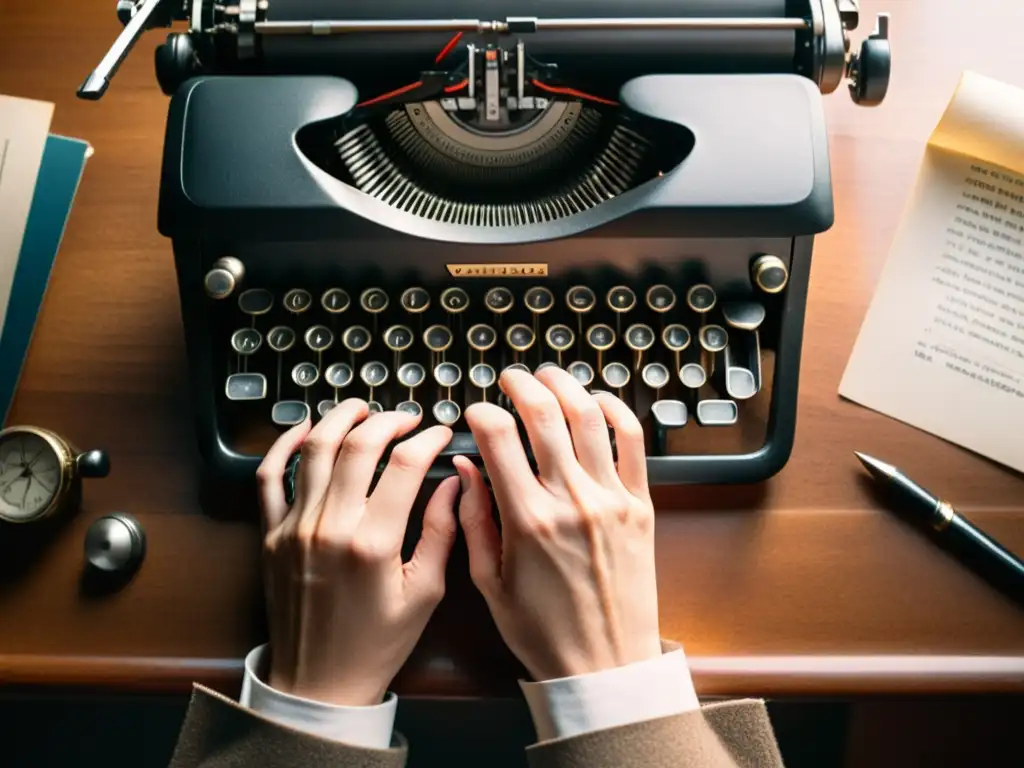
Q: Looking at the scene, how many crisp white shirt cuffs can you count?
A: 2